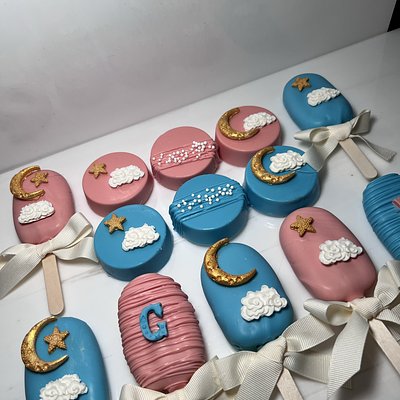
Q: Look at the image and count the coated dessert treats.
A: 13